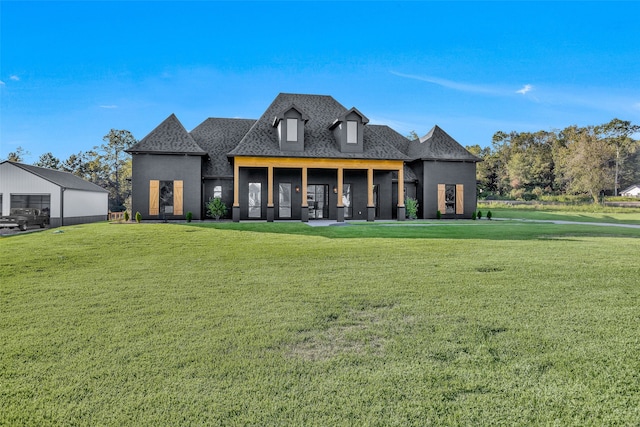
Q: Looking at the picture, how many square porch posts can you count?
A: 6